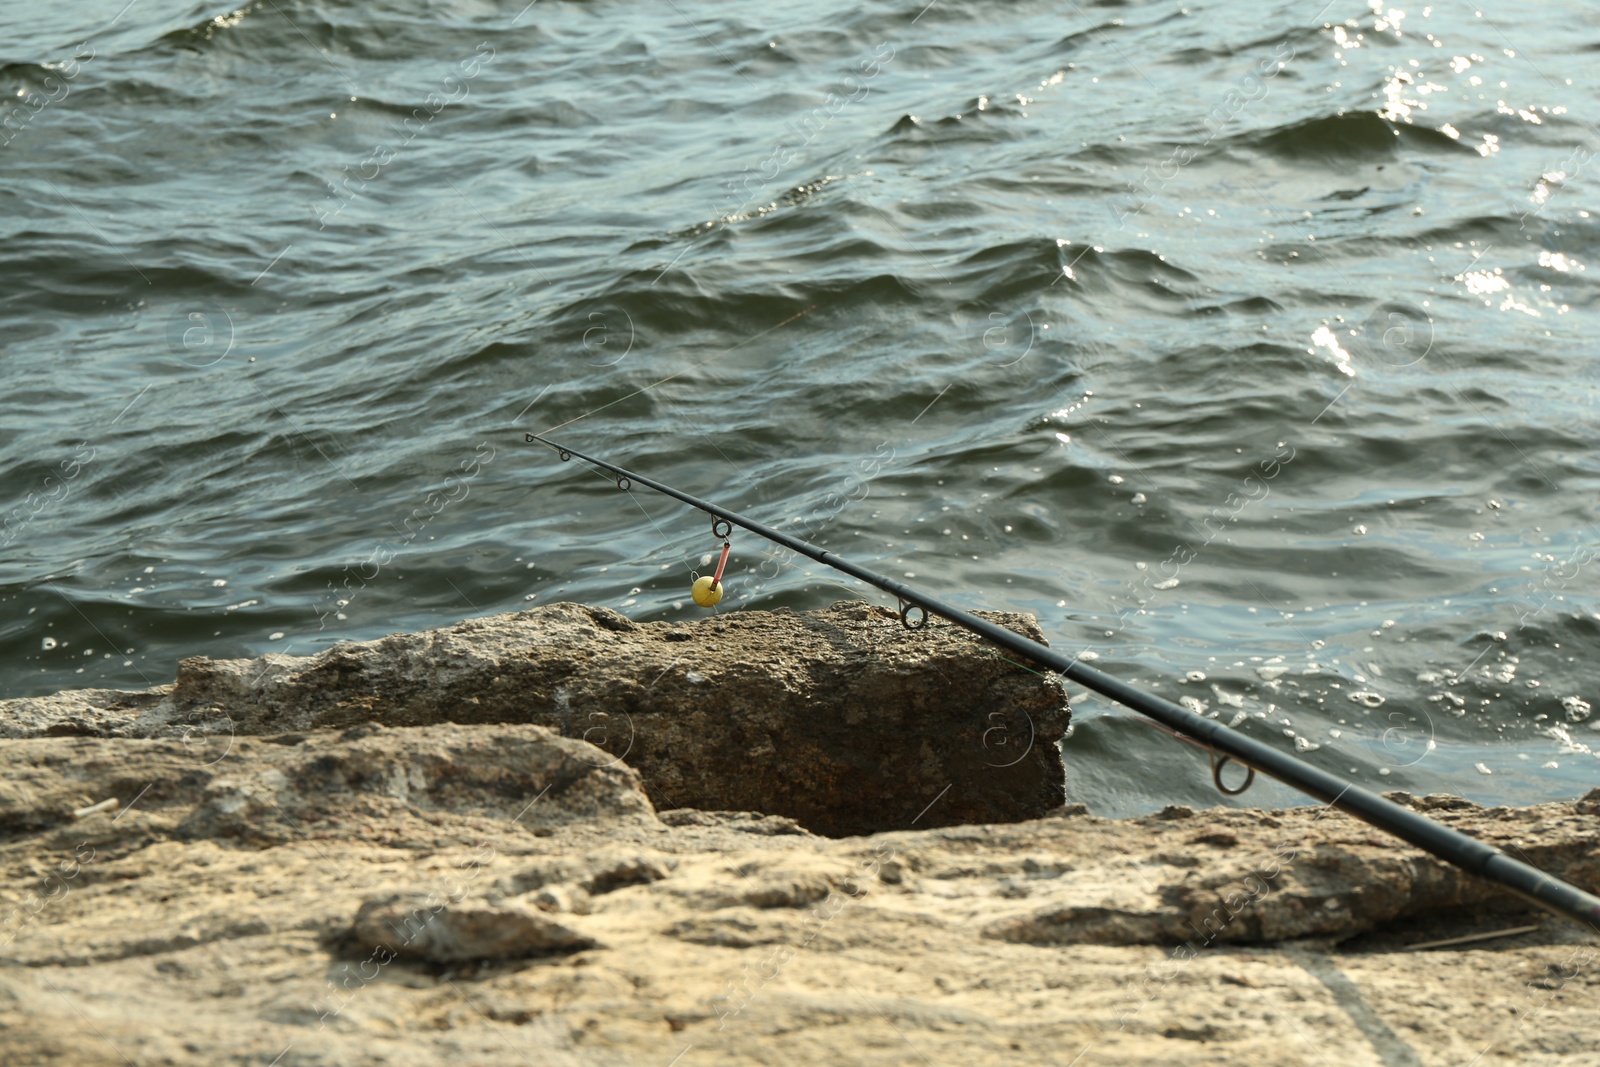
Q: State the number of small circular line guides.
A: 6